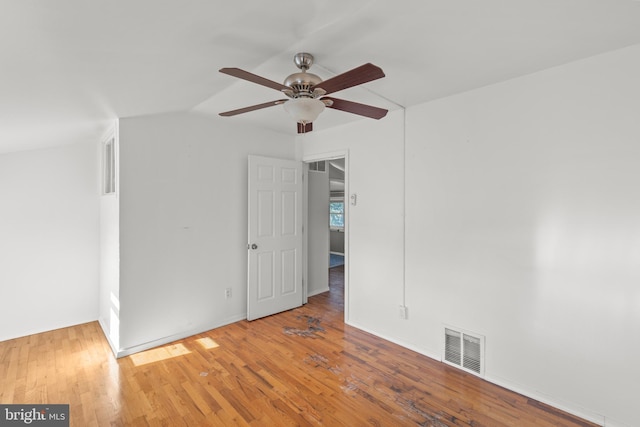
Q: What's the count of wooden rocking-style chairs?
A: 0